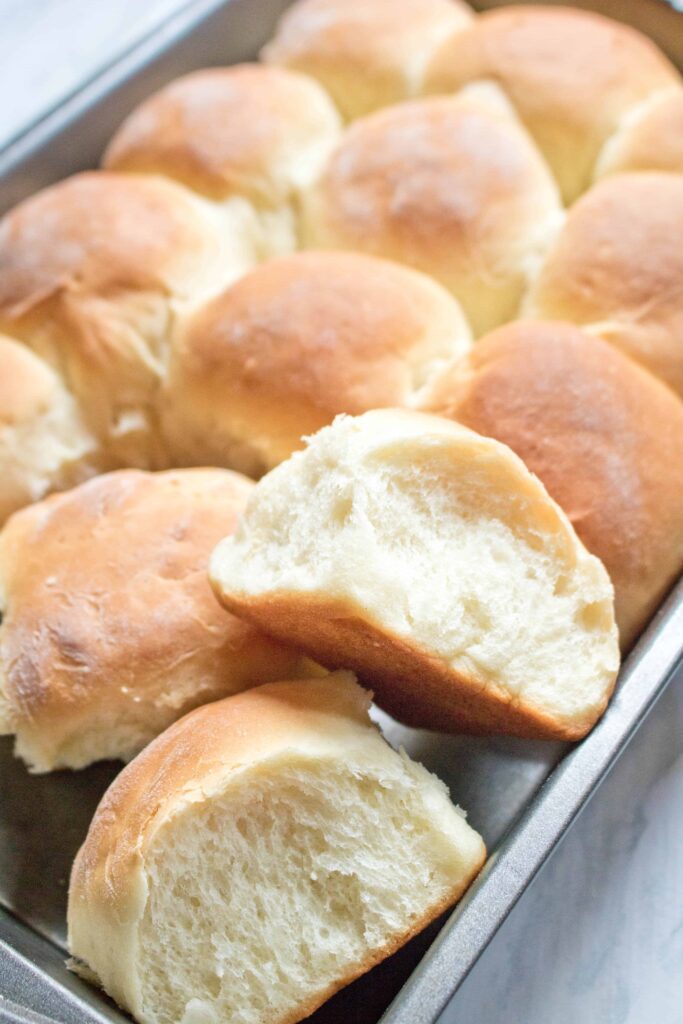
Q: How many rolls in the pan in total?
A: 13